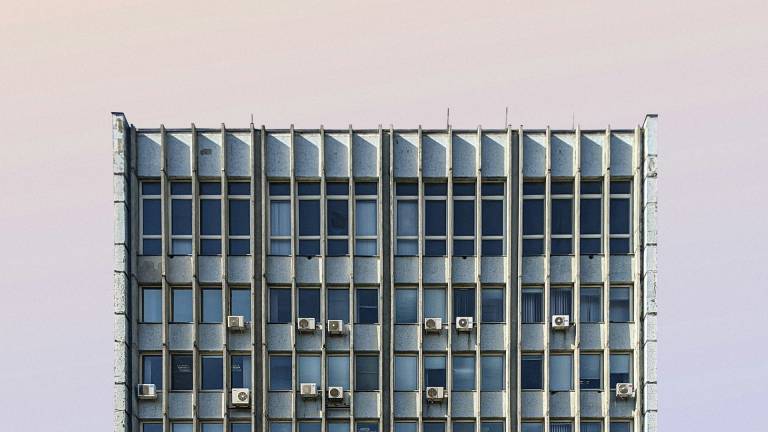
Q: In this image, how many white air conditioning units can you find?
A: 12